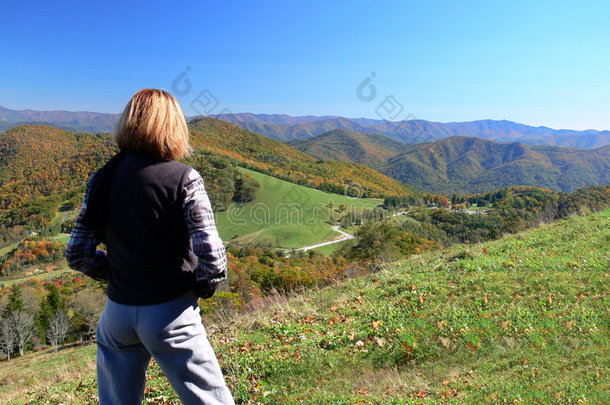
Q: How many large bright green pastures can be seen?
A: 1